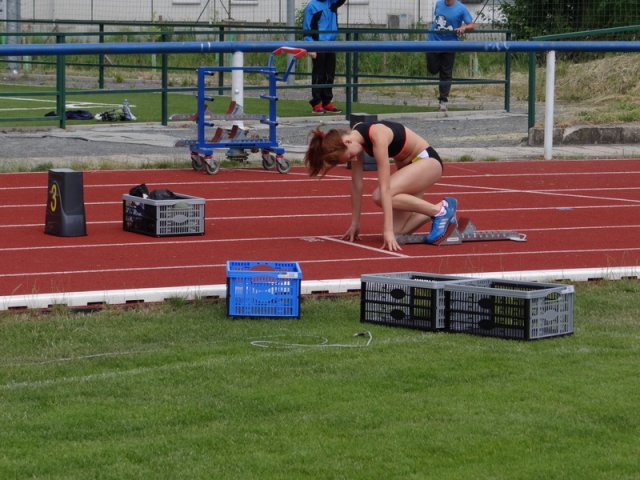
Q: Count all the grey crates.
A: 3